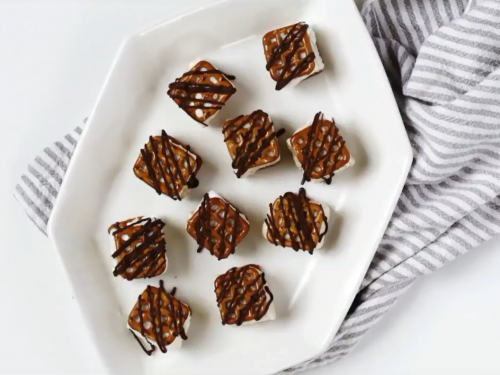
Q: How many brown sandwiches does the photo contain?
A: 10